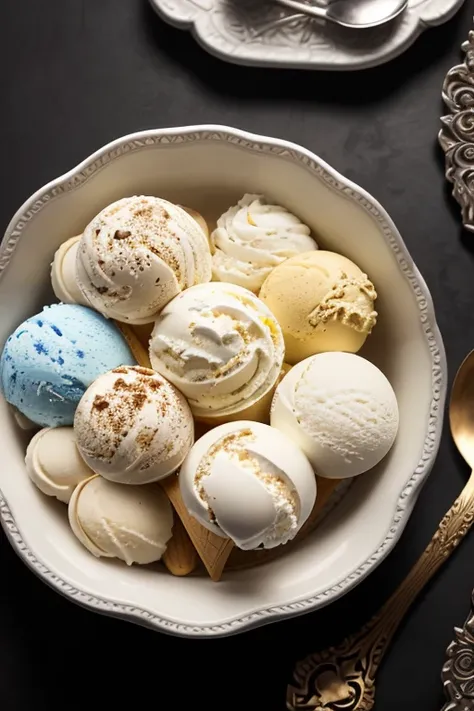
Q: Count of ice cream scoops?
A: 11